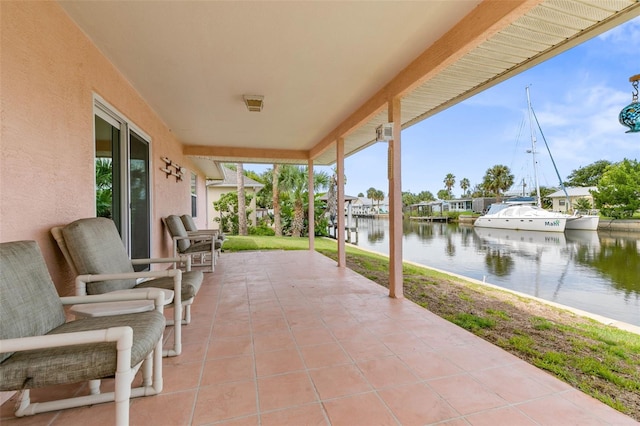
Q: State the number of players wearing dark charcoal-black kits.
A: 0